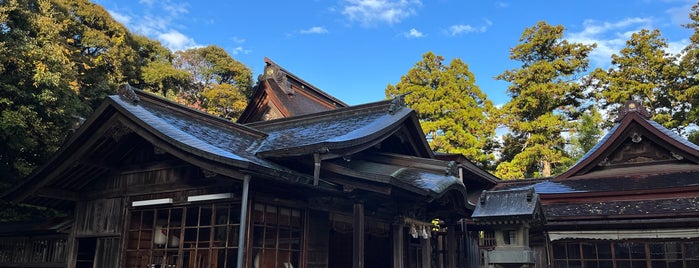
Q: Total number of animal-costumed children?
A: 0